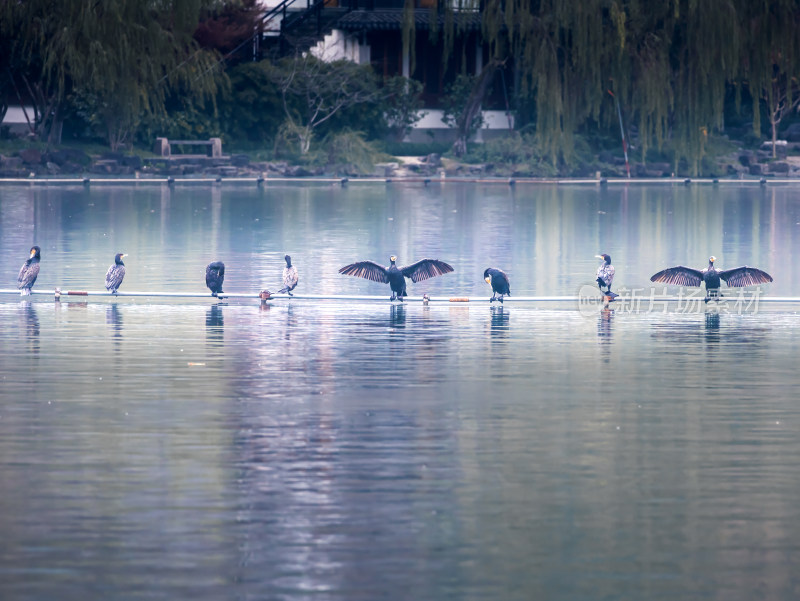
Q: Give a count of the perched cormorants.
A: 8